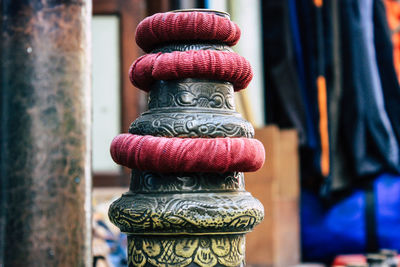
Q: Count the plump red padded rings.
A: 3